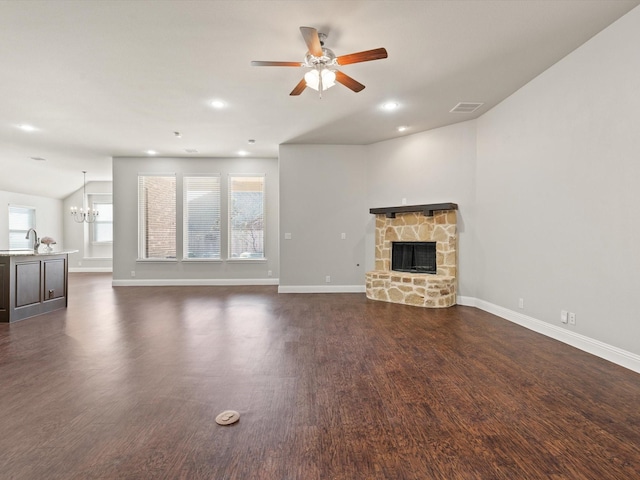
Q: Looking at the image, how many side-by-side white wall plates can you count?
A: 2